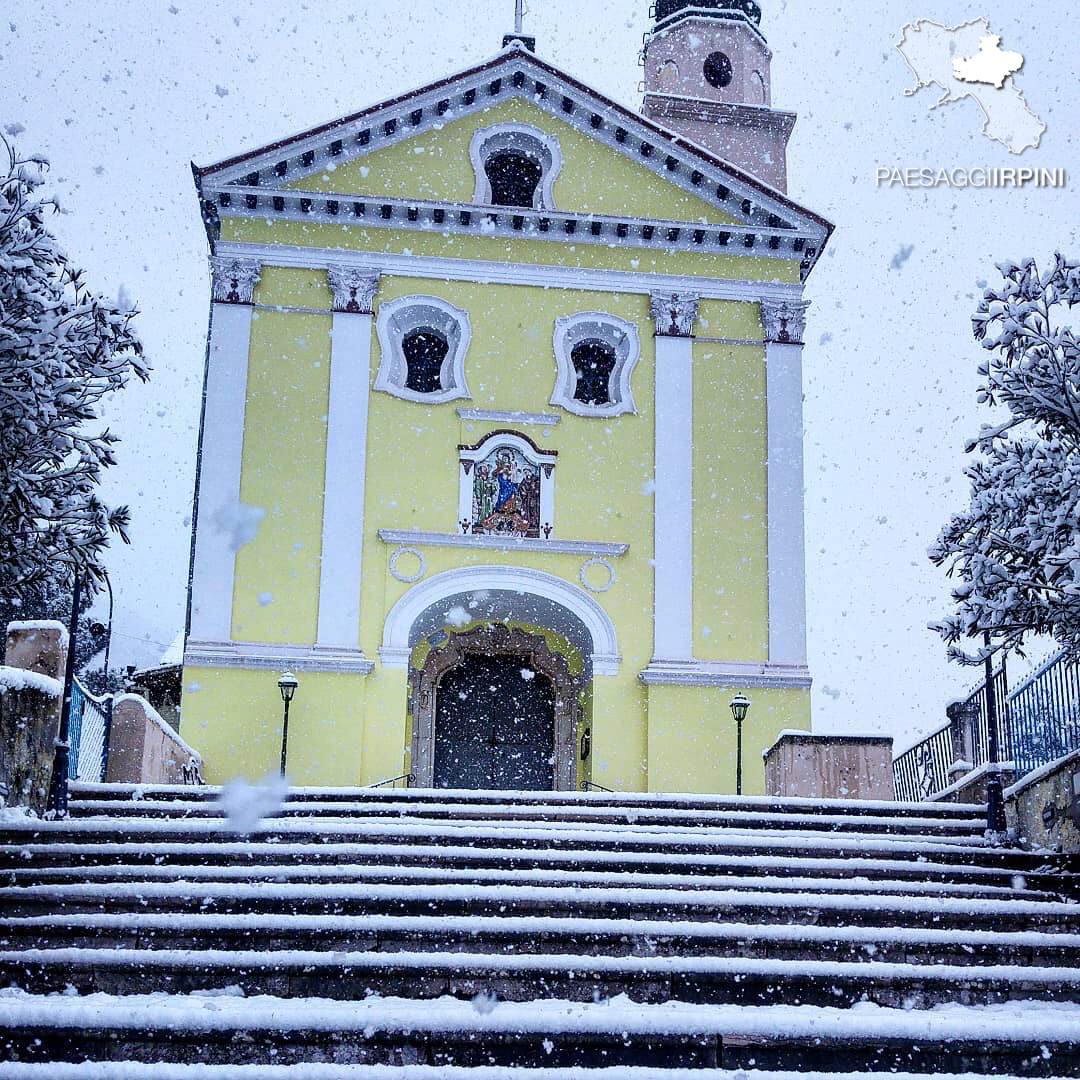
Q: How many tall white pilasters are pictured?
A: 4